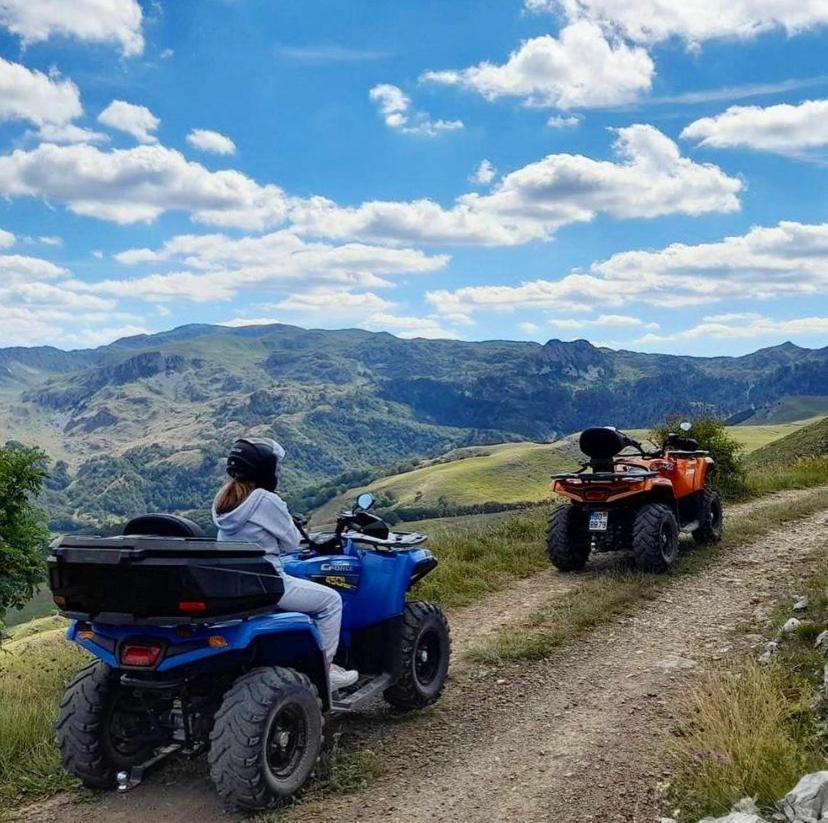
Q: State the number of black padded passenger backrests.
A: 2